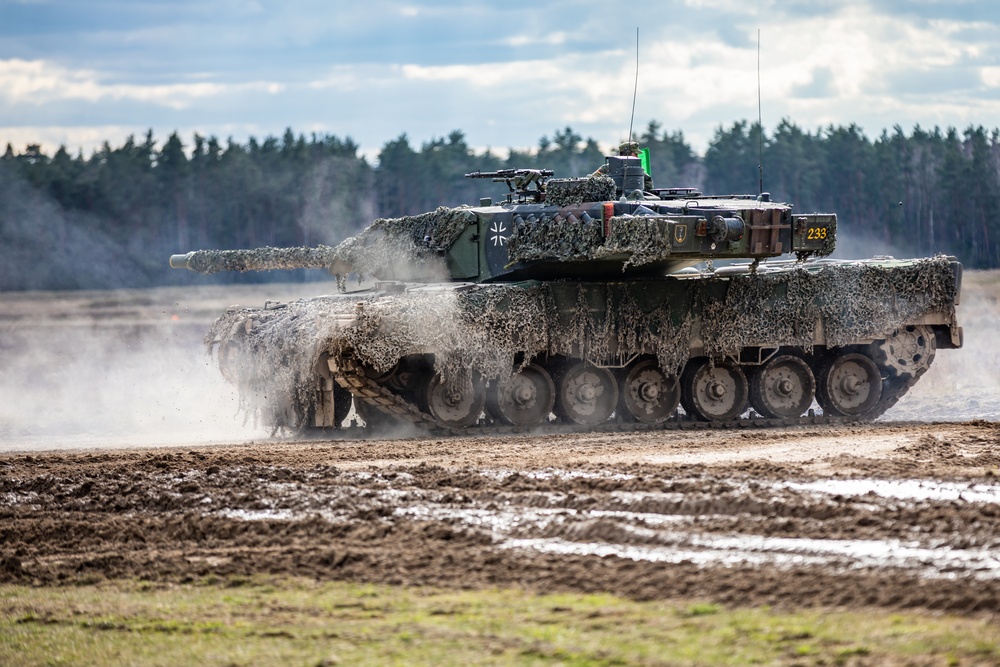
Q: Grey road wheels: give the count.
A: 7